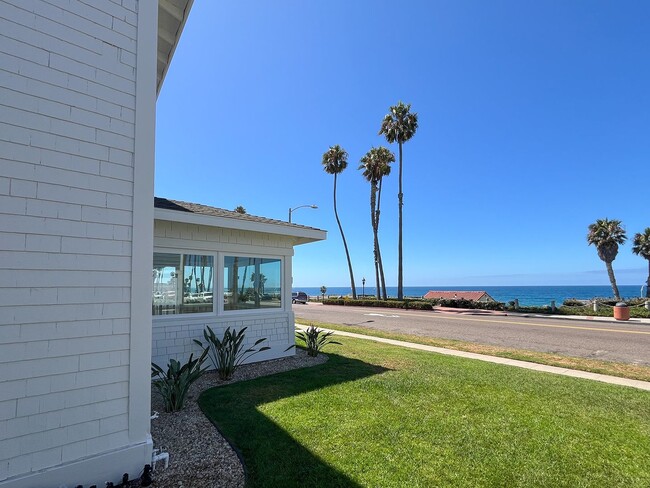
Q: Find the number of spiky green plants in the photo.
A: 3